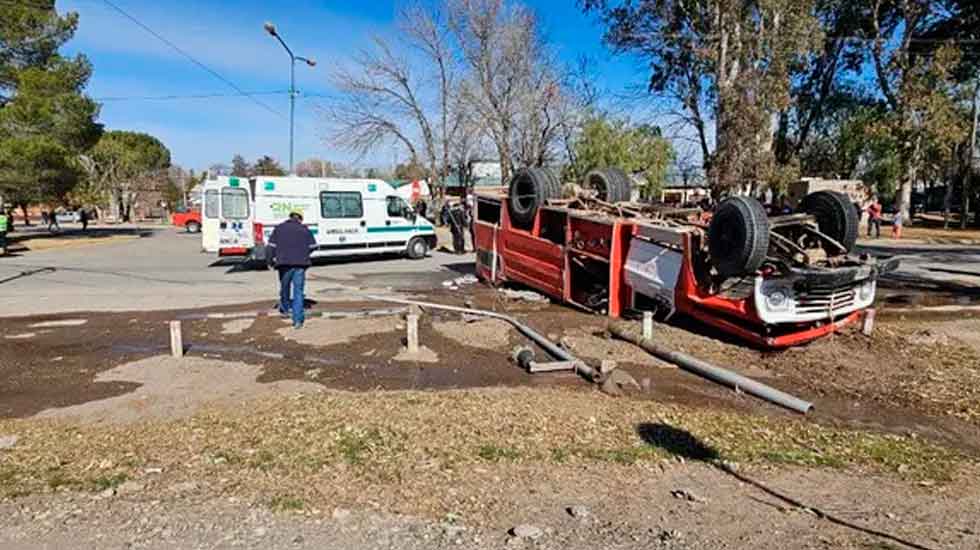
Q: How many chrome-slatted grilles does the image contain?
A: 1